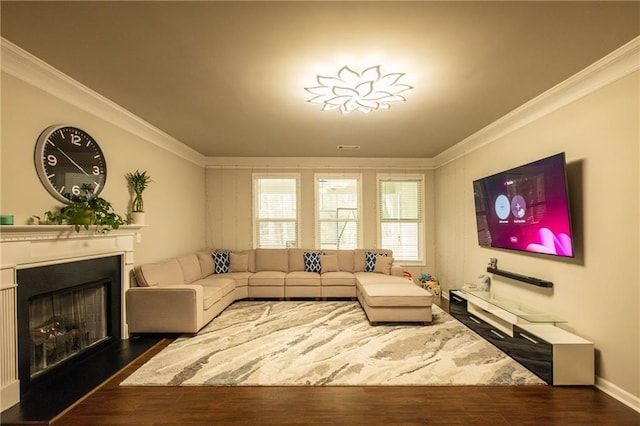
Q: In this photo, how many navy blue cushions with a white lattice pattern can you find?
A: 3